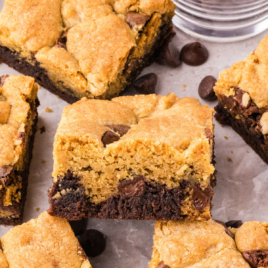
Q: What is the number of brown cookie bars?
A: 6